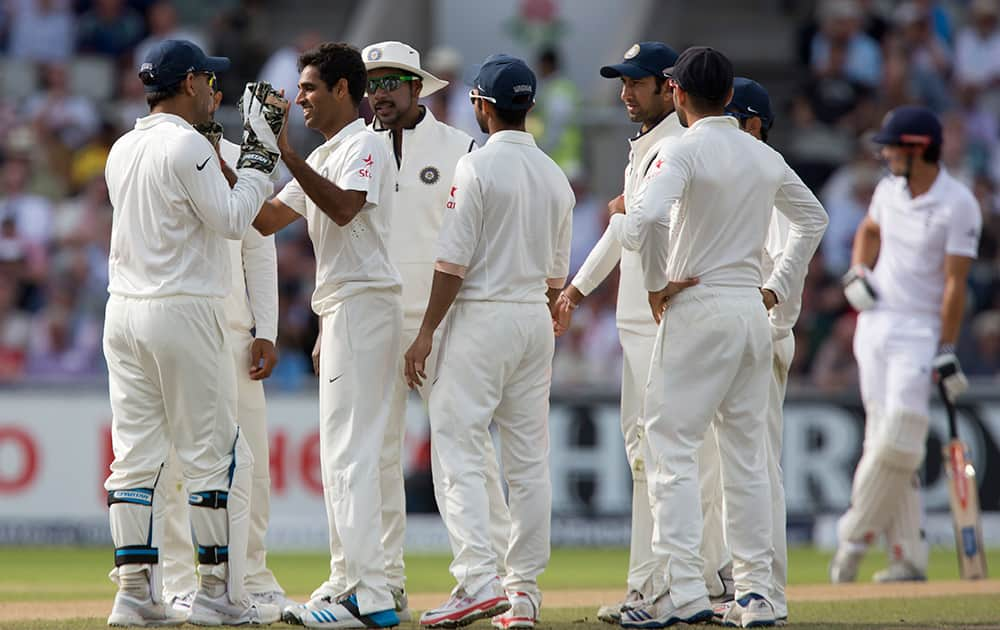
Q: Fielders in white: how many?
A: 8